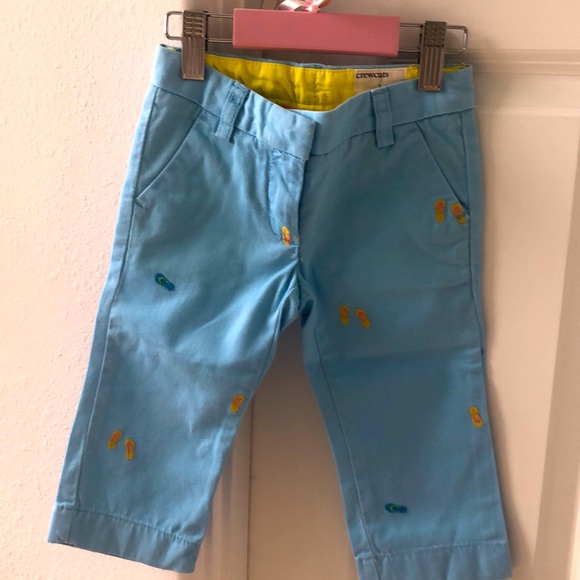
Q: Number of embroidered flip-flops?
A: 11